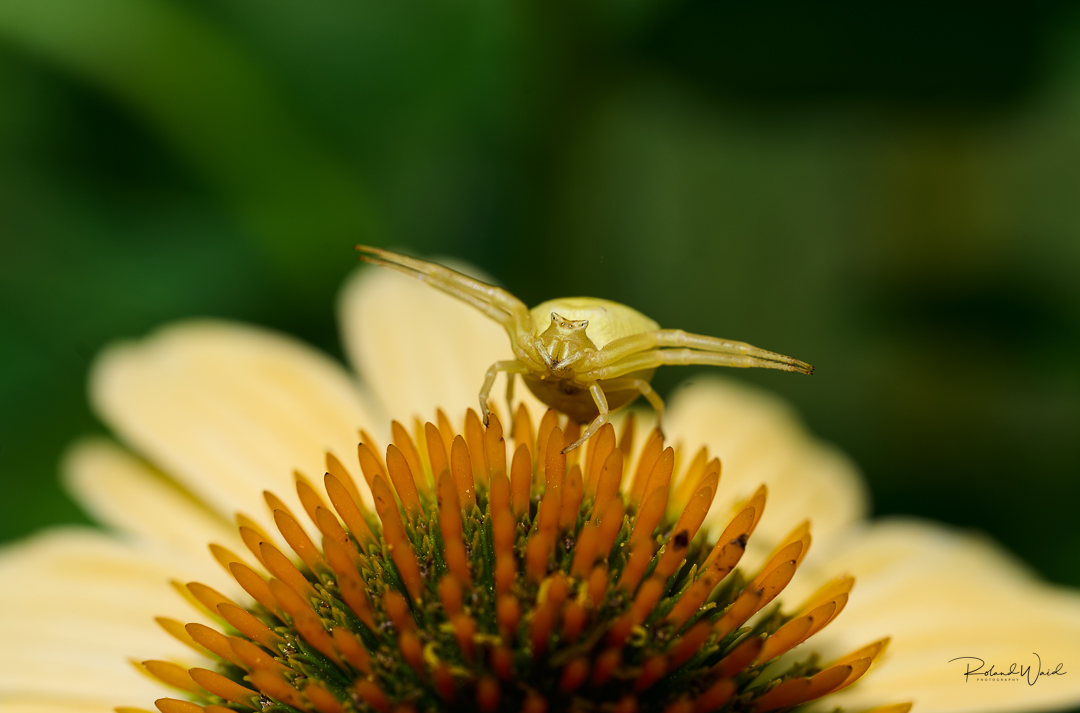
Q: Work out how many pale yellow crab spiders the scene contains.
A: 1